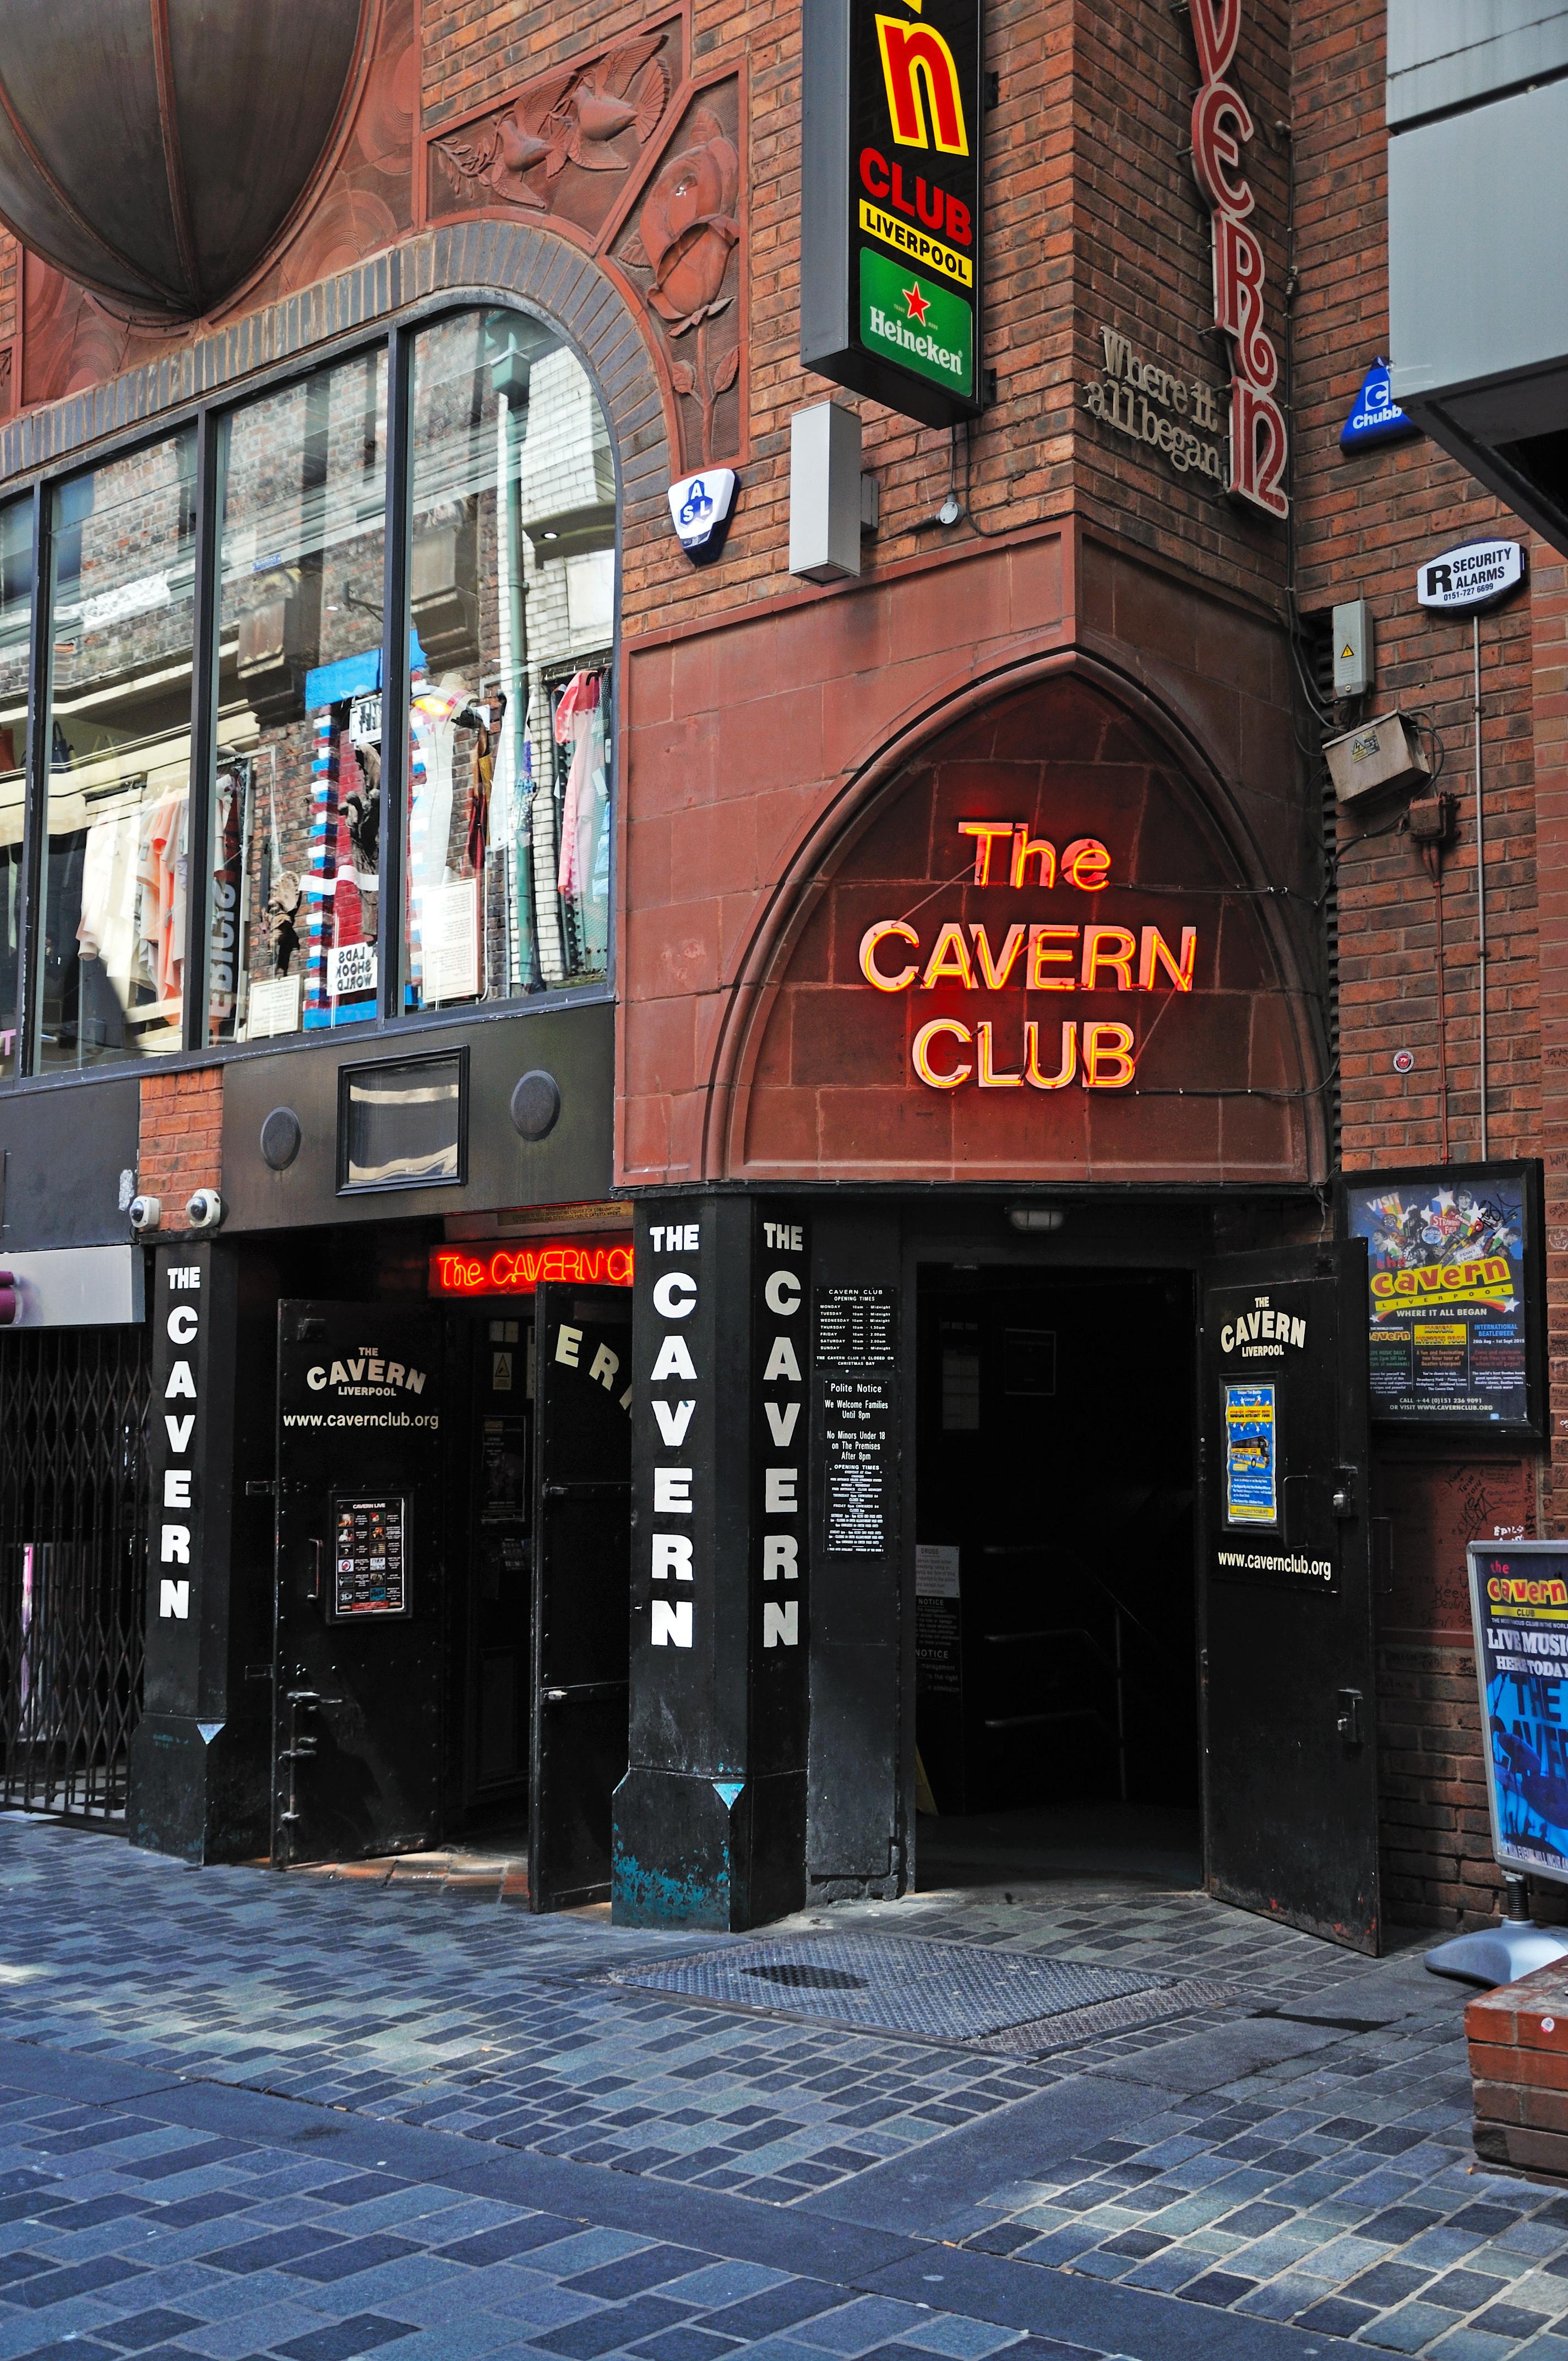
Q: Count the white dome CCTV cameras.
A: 2